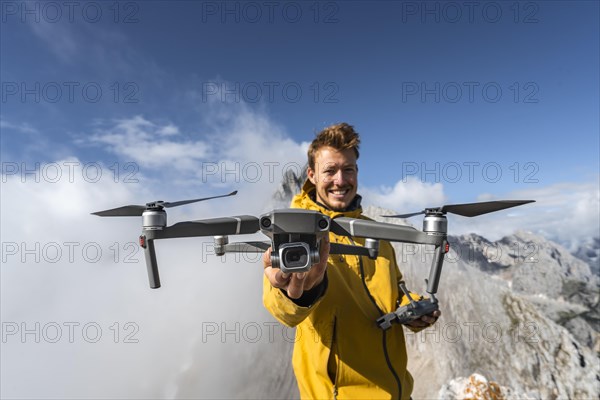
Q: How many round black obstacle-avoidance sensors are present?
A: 2